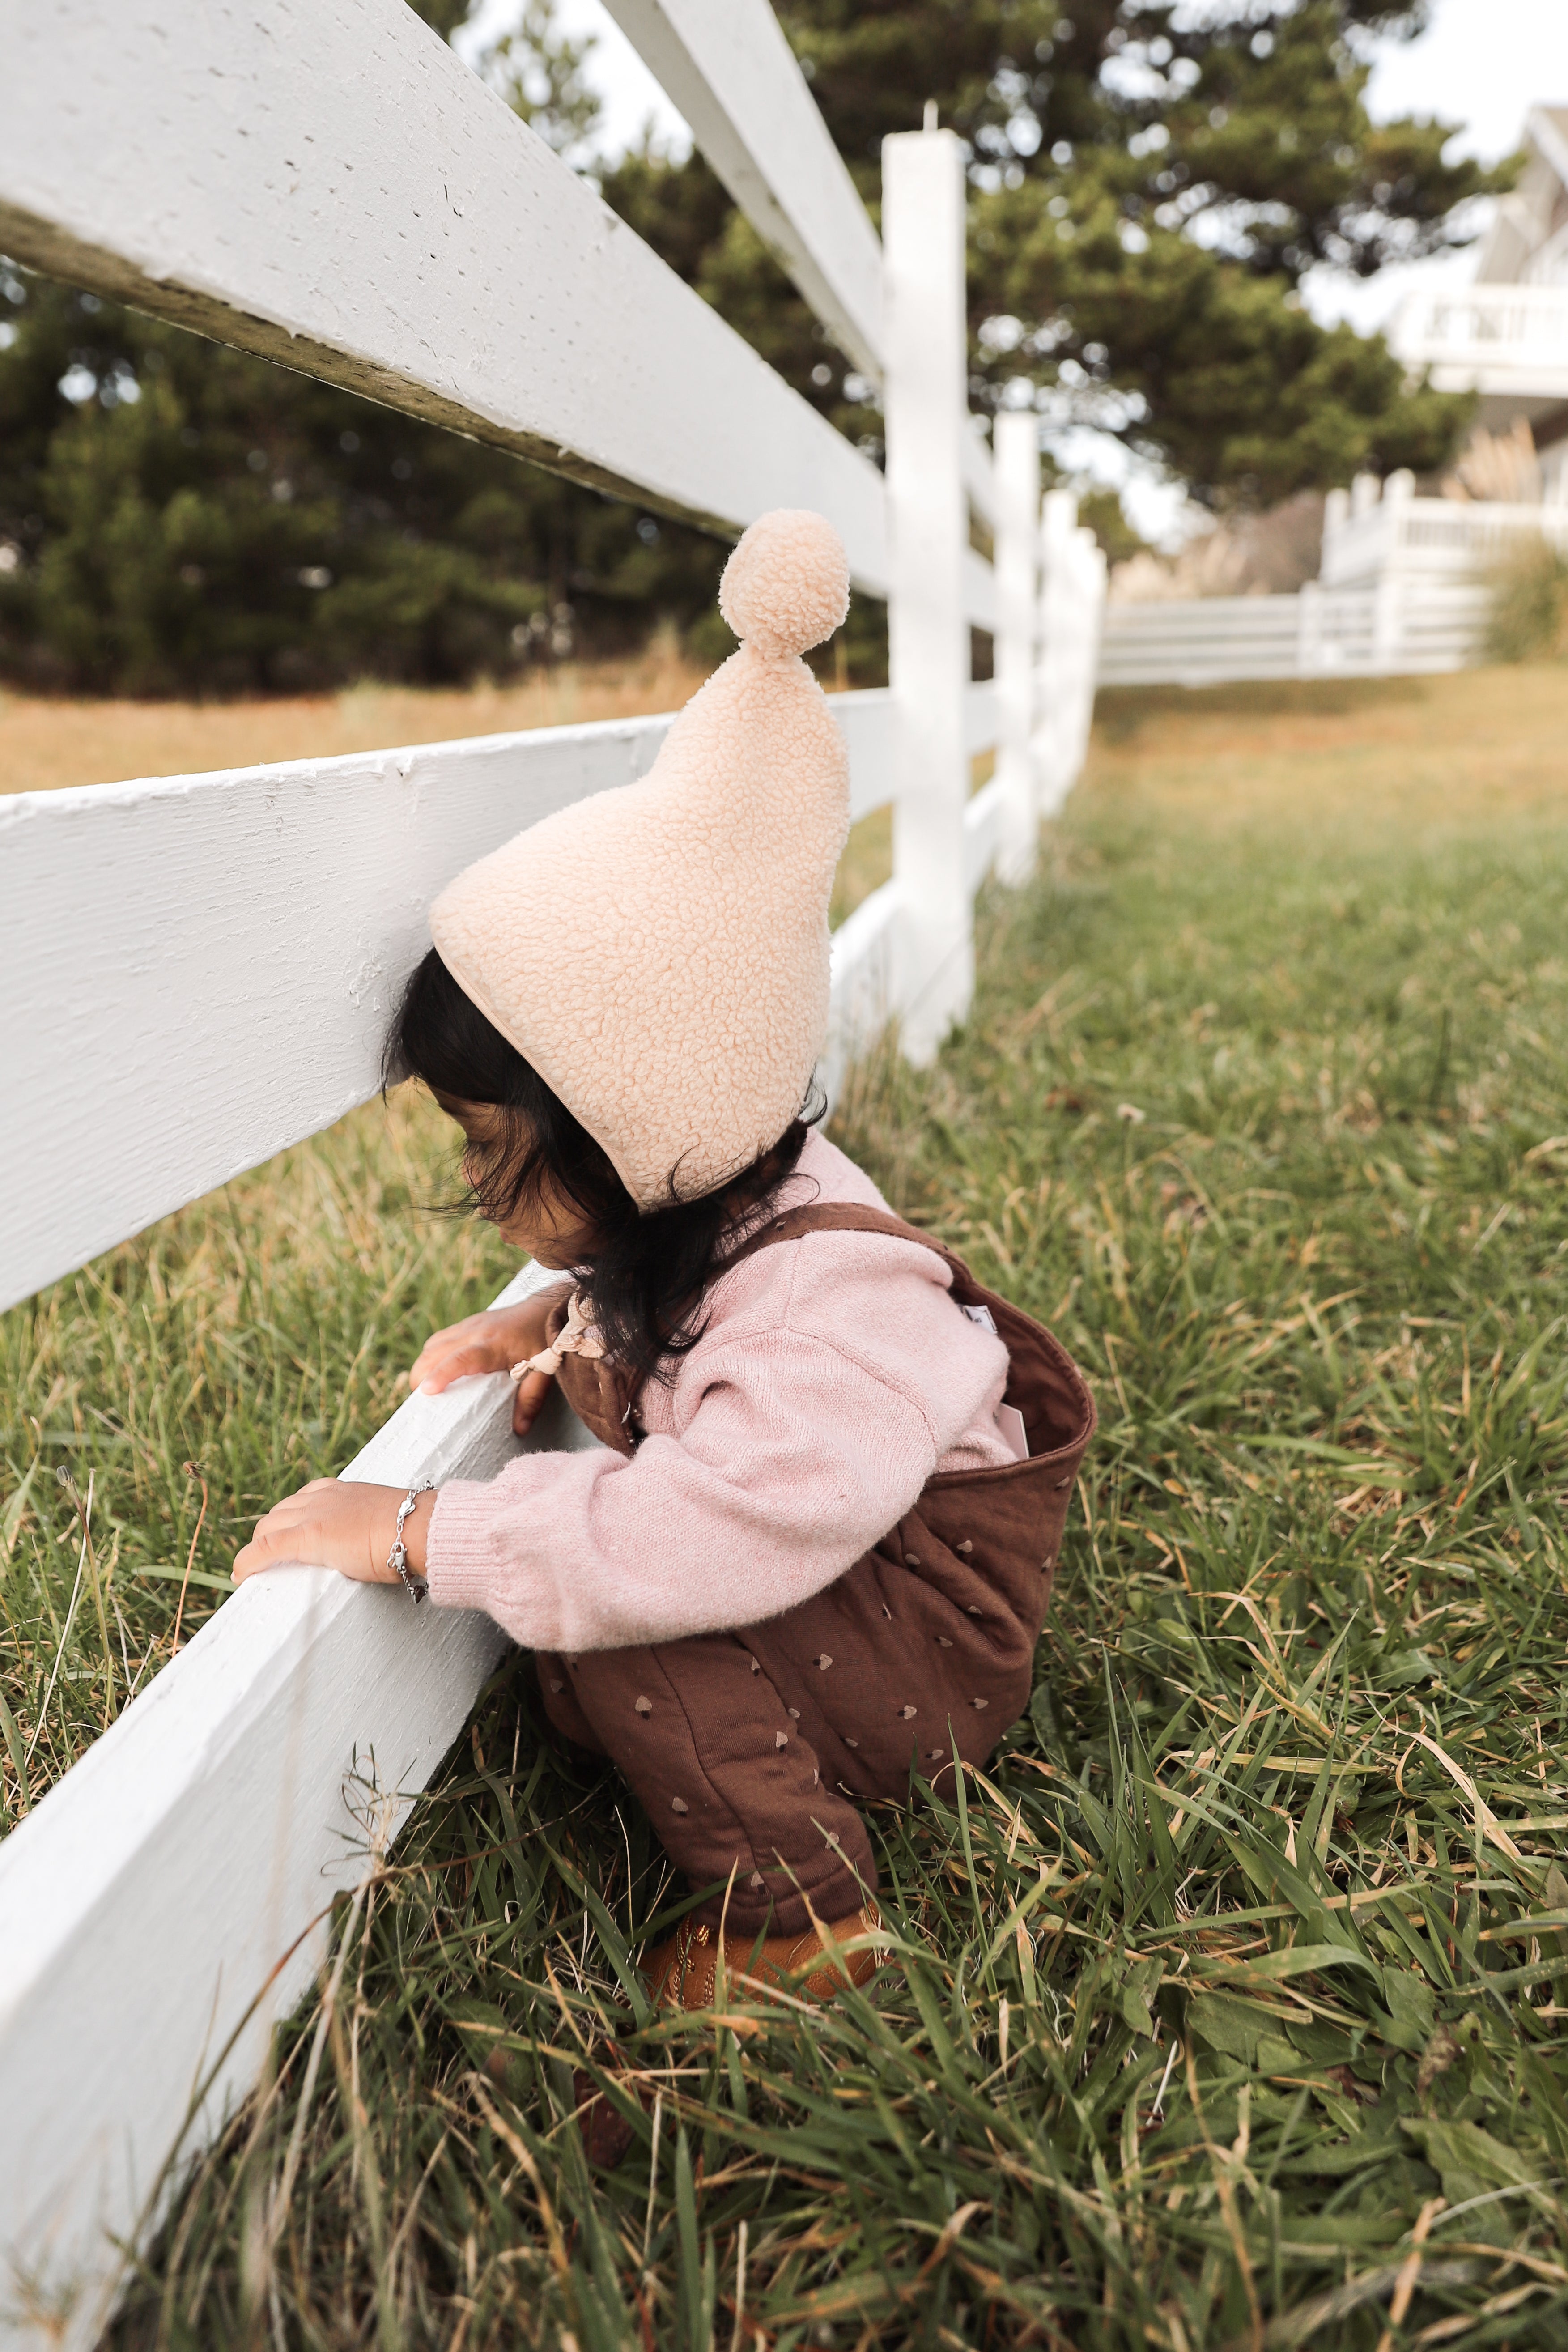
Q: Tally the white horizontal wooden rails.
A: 4